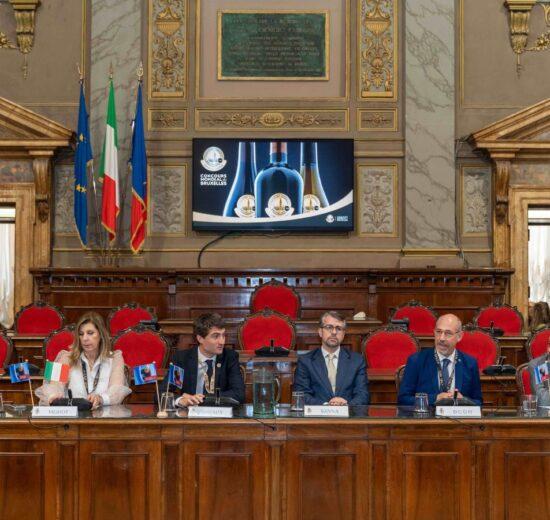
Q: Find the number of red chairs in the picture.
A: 12